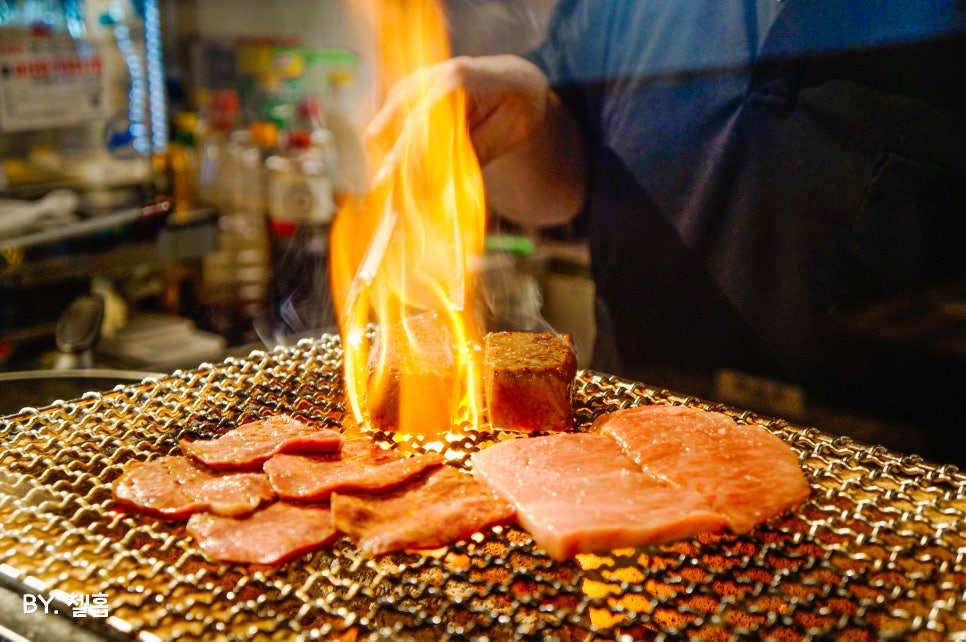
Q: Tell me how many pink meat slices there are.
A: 7